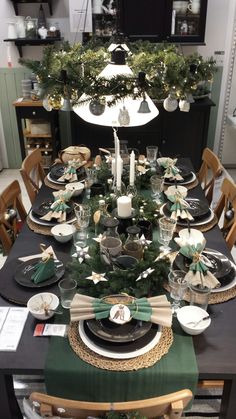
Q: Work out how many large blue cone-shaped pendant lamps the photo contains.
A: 0